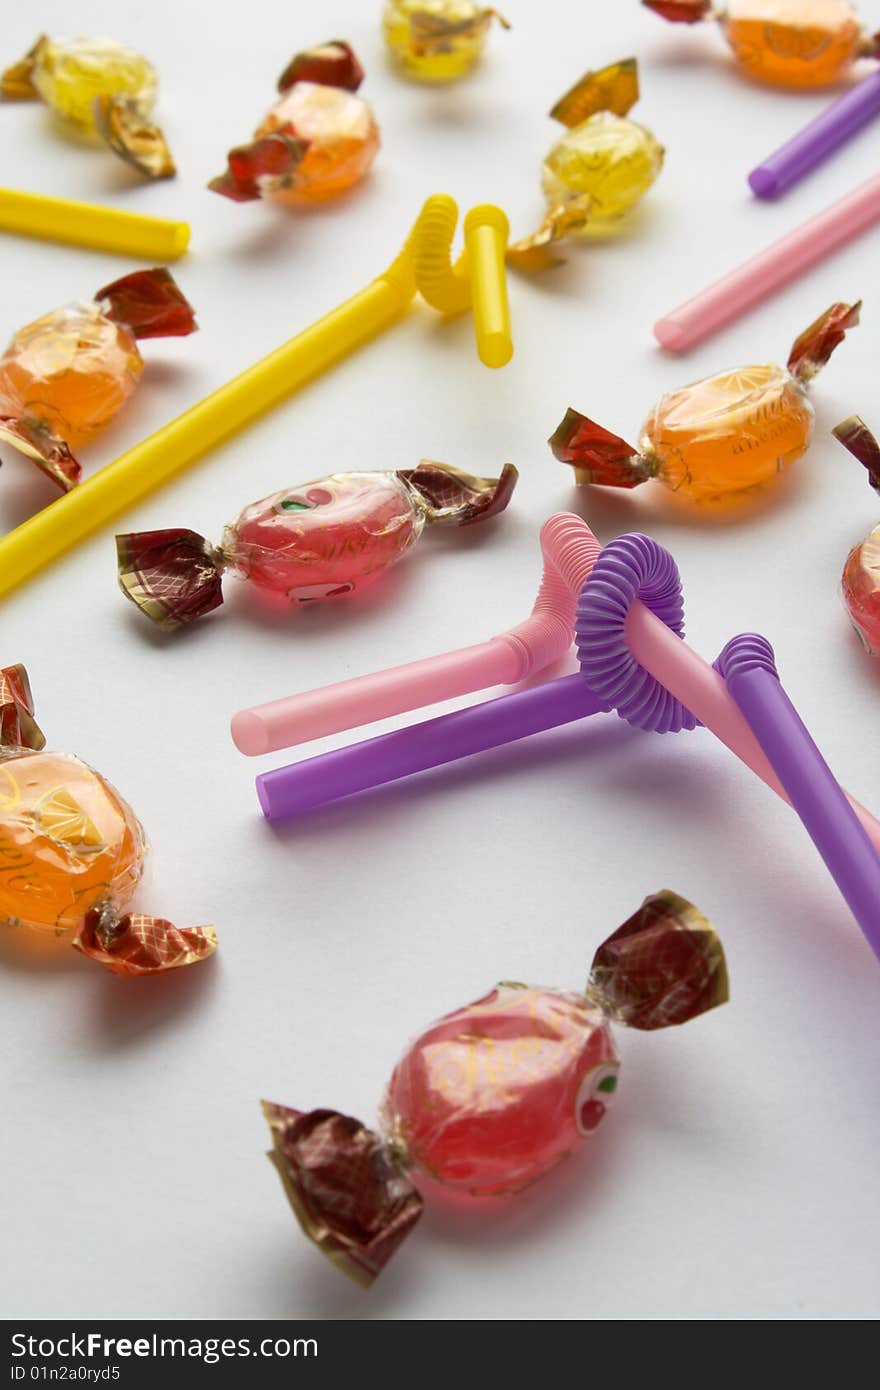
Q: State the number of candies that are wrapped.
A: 11